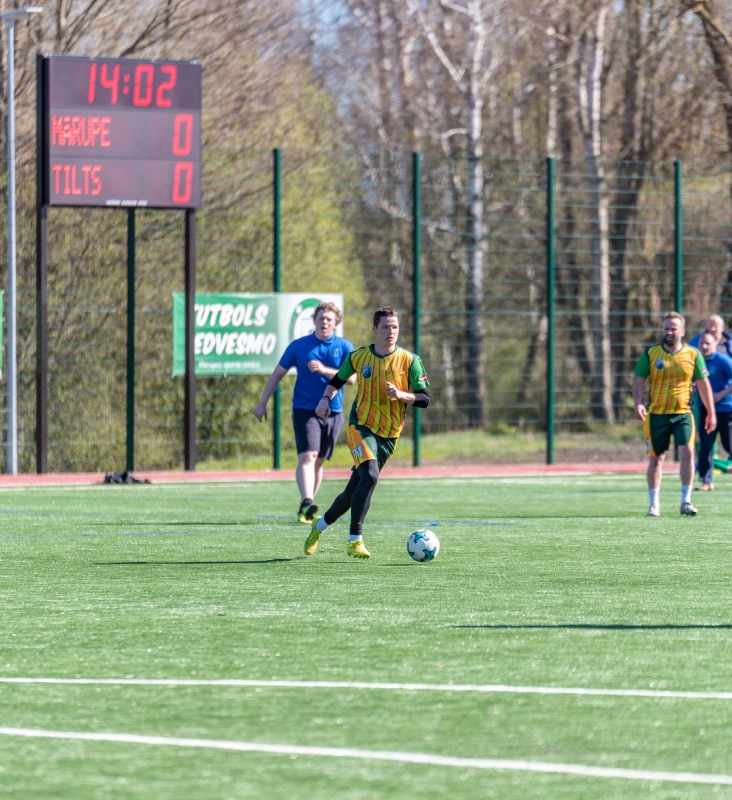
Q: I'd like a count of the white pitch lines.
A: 2